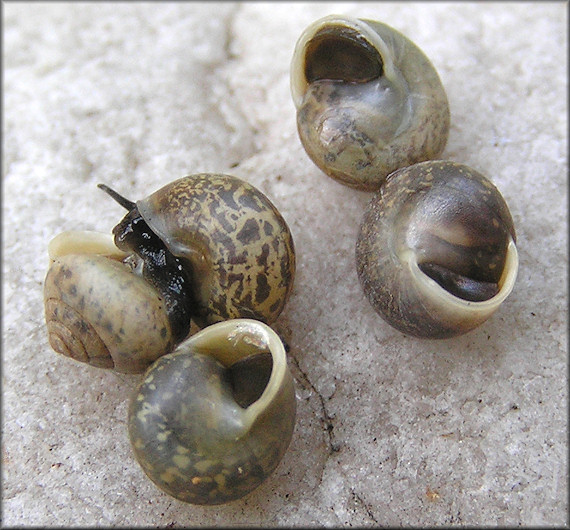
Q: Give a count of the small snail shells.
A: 5